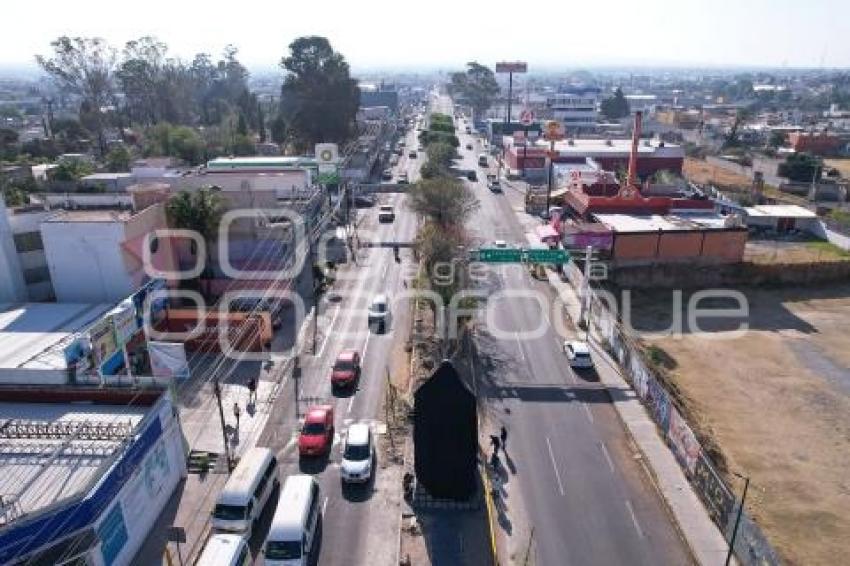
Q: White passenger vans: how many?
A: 3